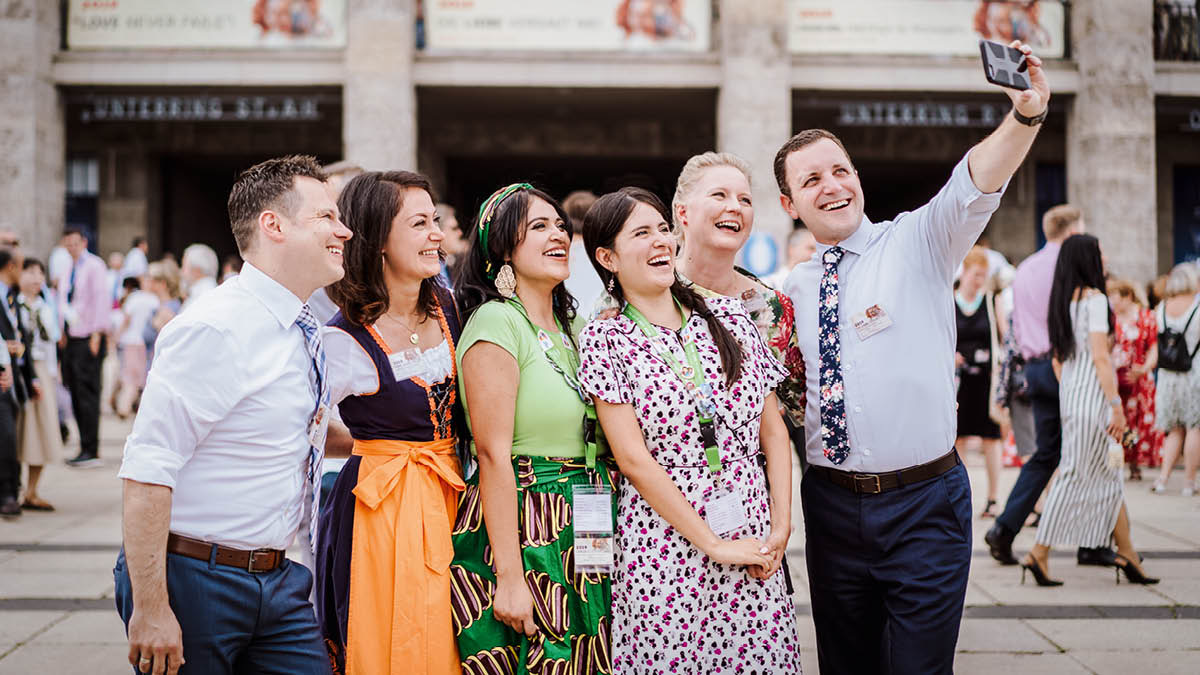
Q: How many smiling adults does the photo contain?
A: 6